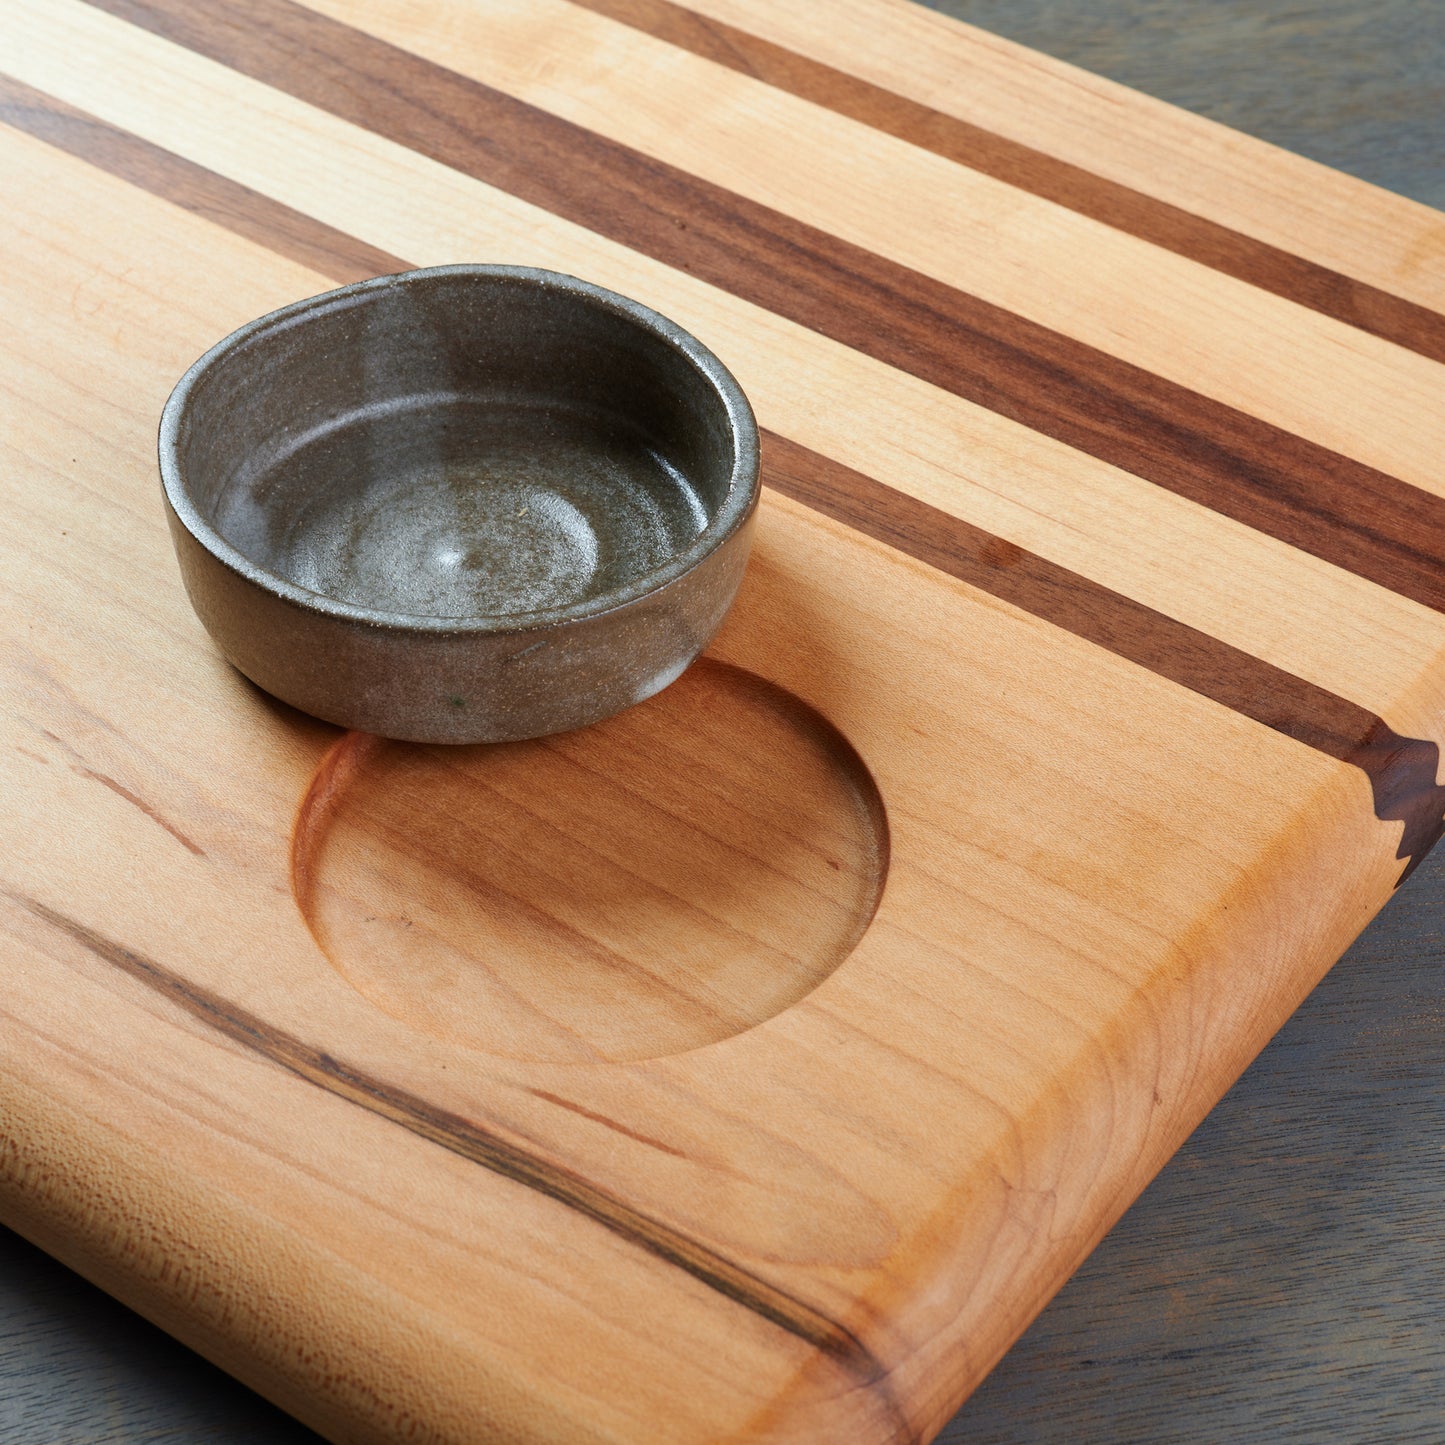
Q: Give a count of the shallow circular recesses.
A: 1